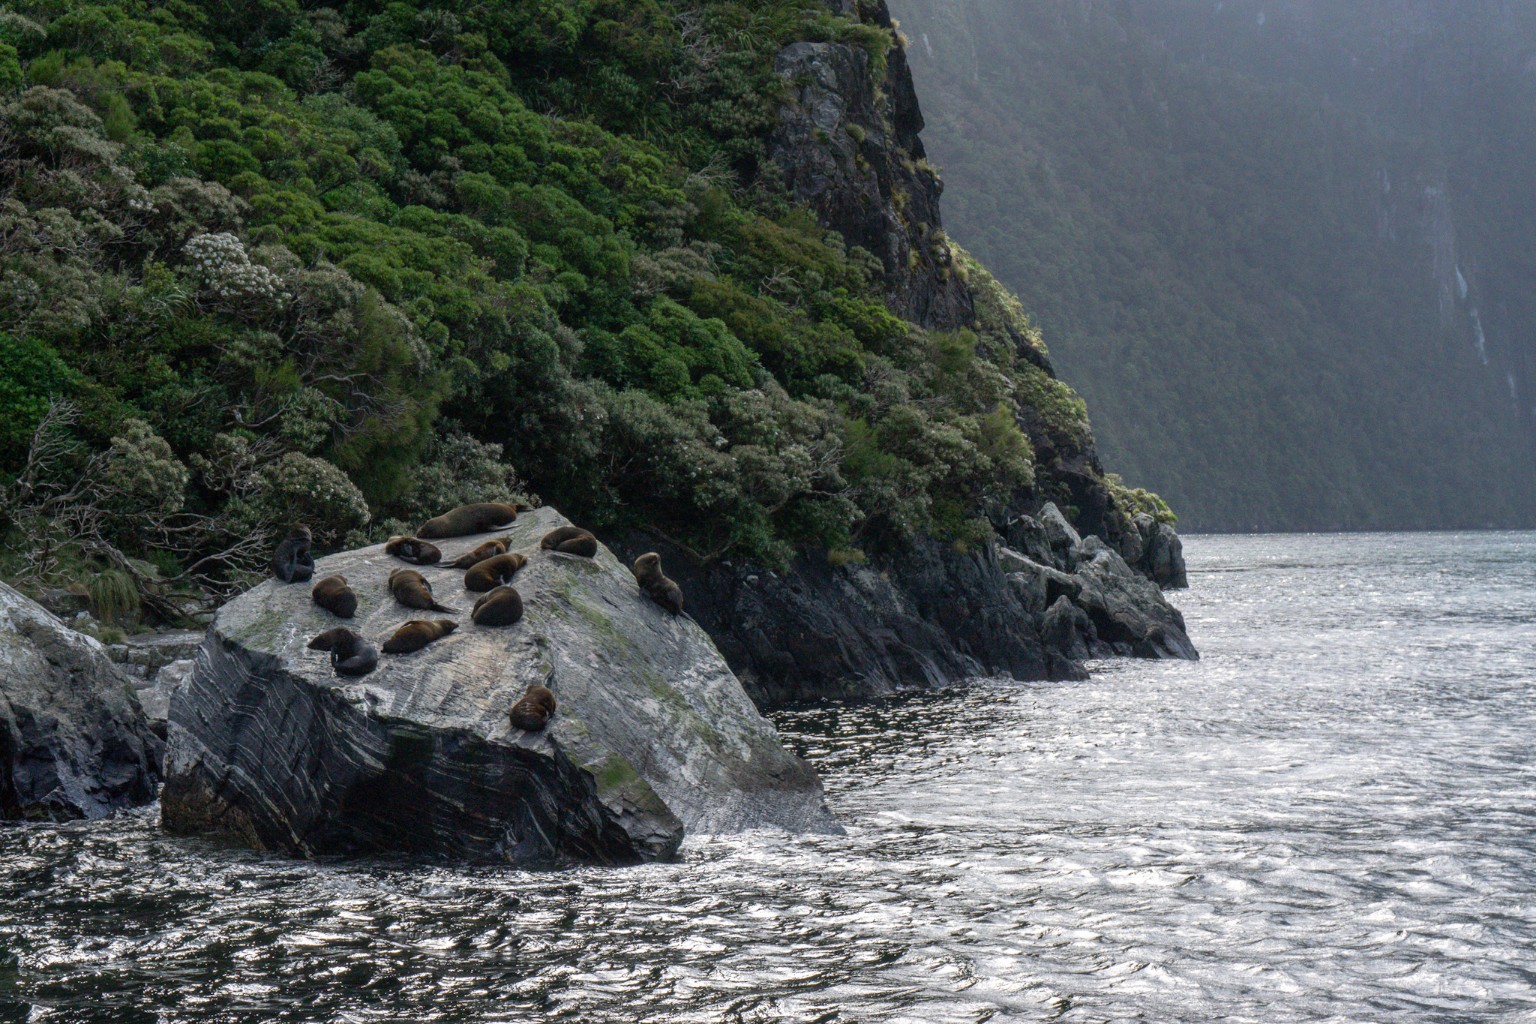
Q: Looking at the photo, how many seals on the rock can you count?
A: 13